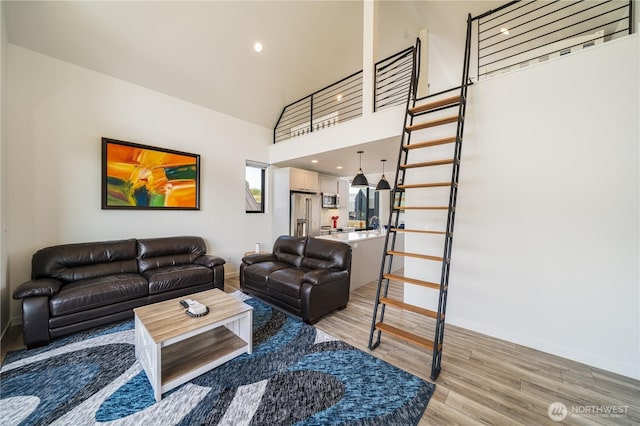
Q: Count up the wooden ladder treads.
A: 11